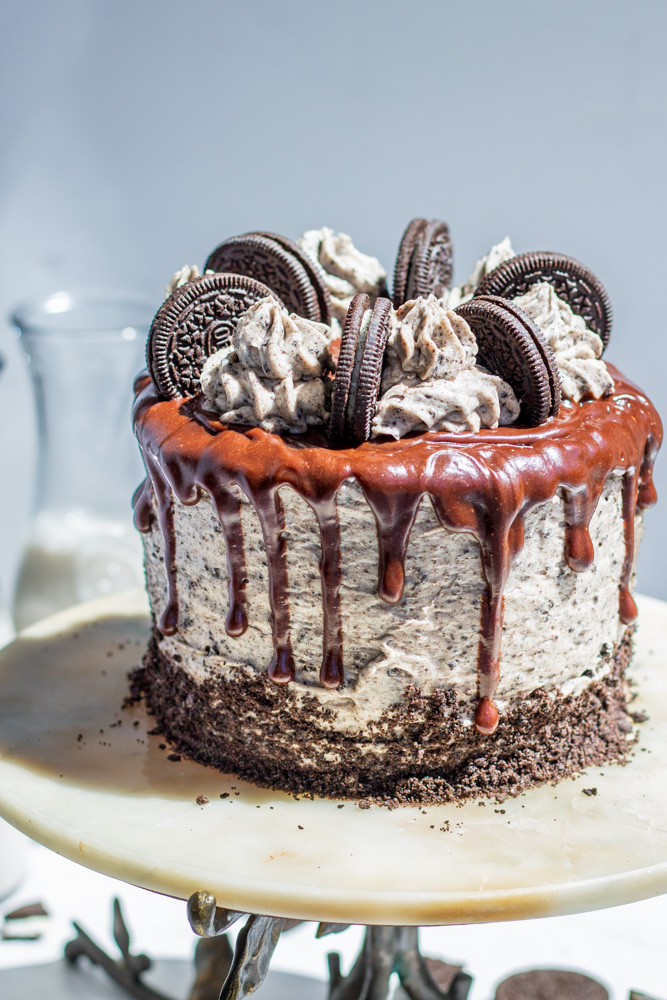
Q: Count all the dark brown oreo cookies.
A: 6